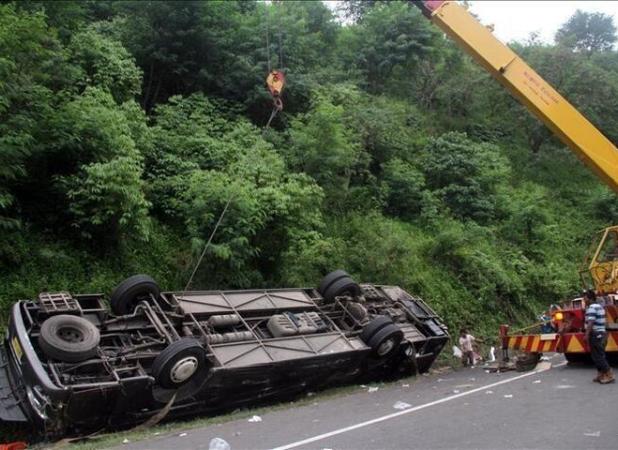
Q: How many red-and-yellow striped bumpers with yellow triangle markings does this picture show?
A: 1